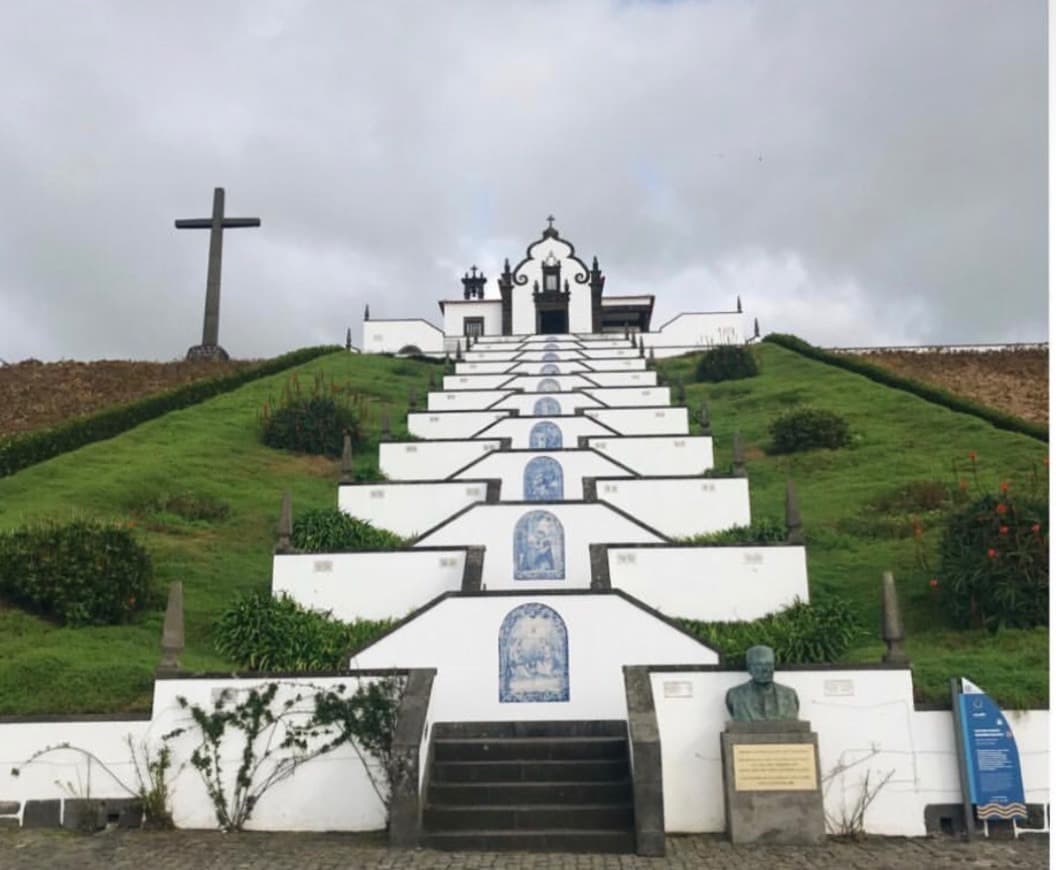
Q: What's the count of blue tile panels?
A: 10